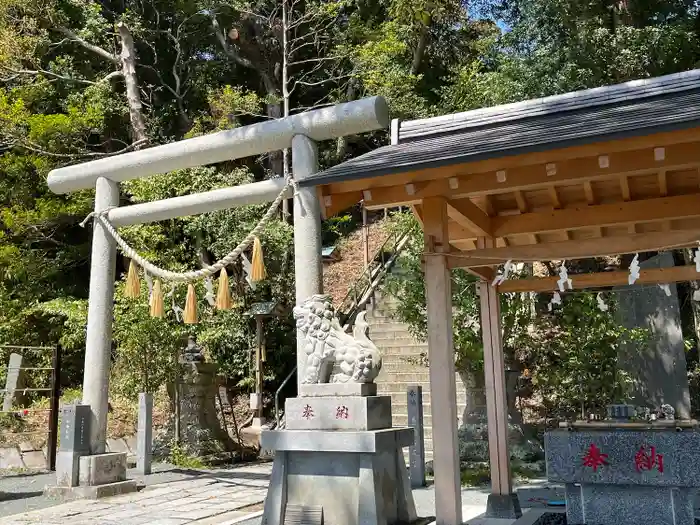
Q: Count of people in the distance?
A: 0